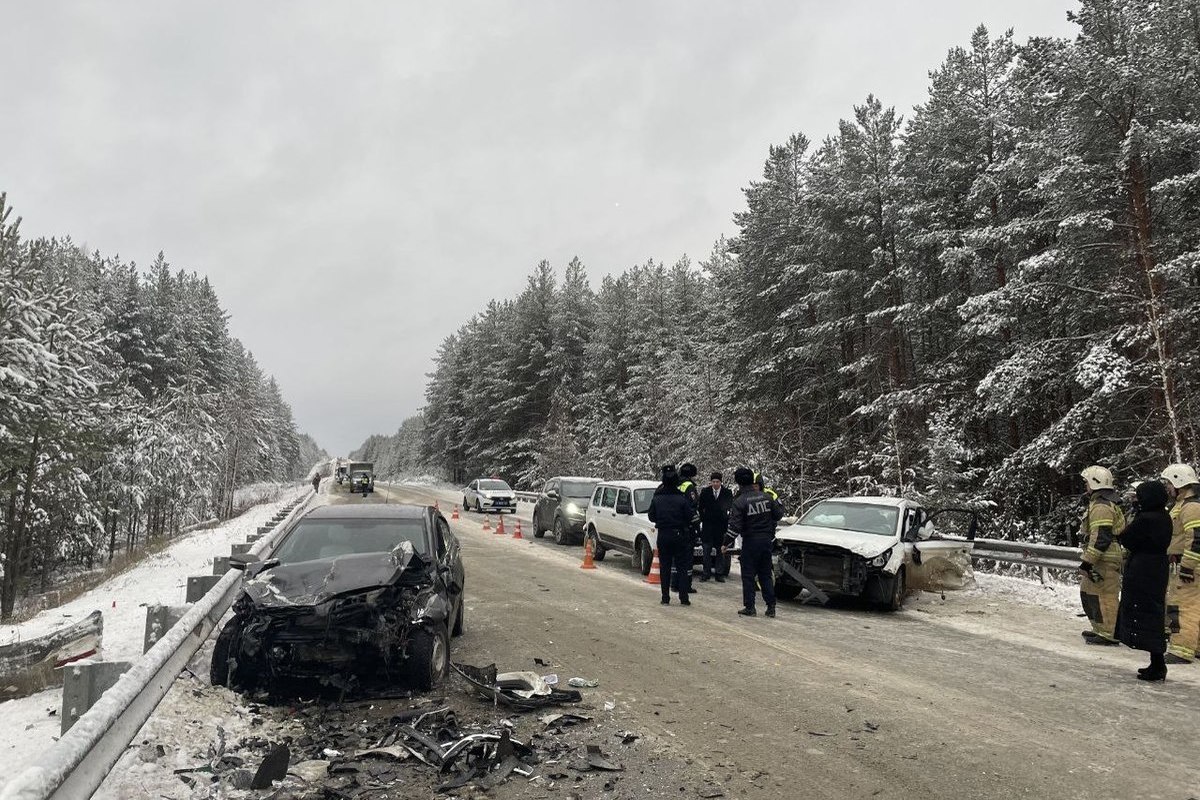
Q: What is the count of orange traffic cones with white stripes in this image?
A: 7